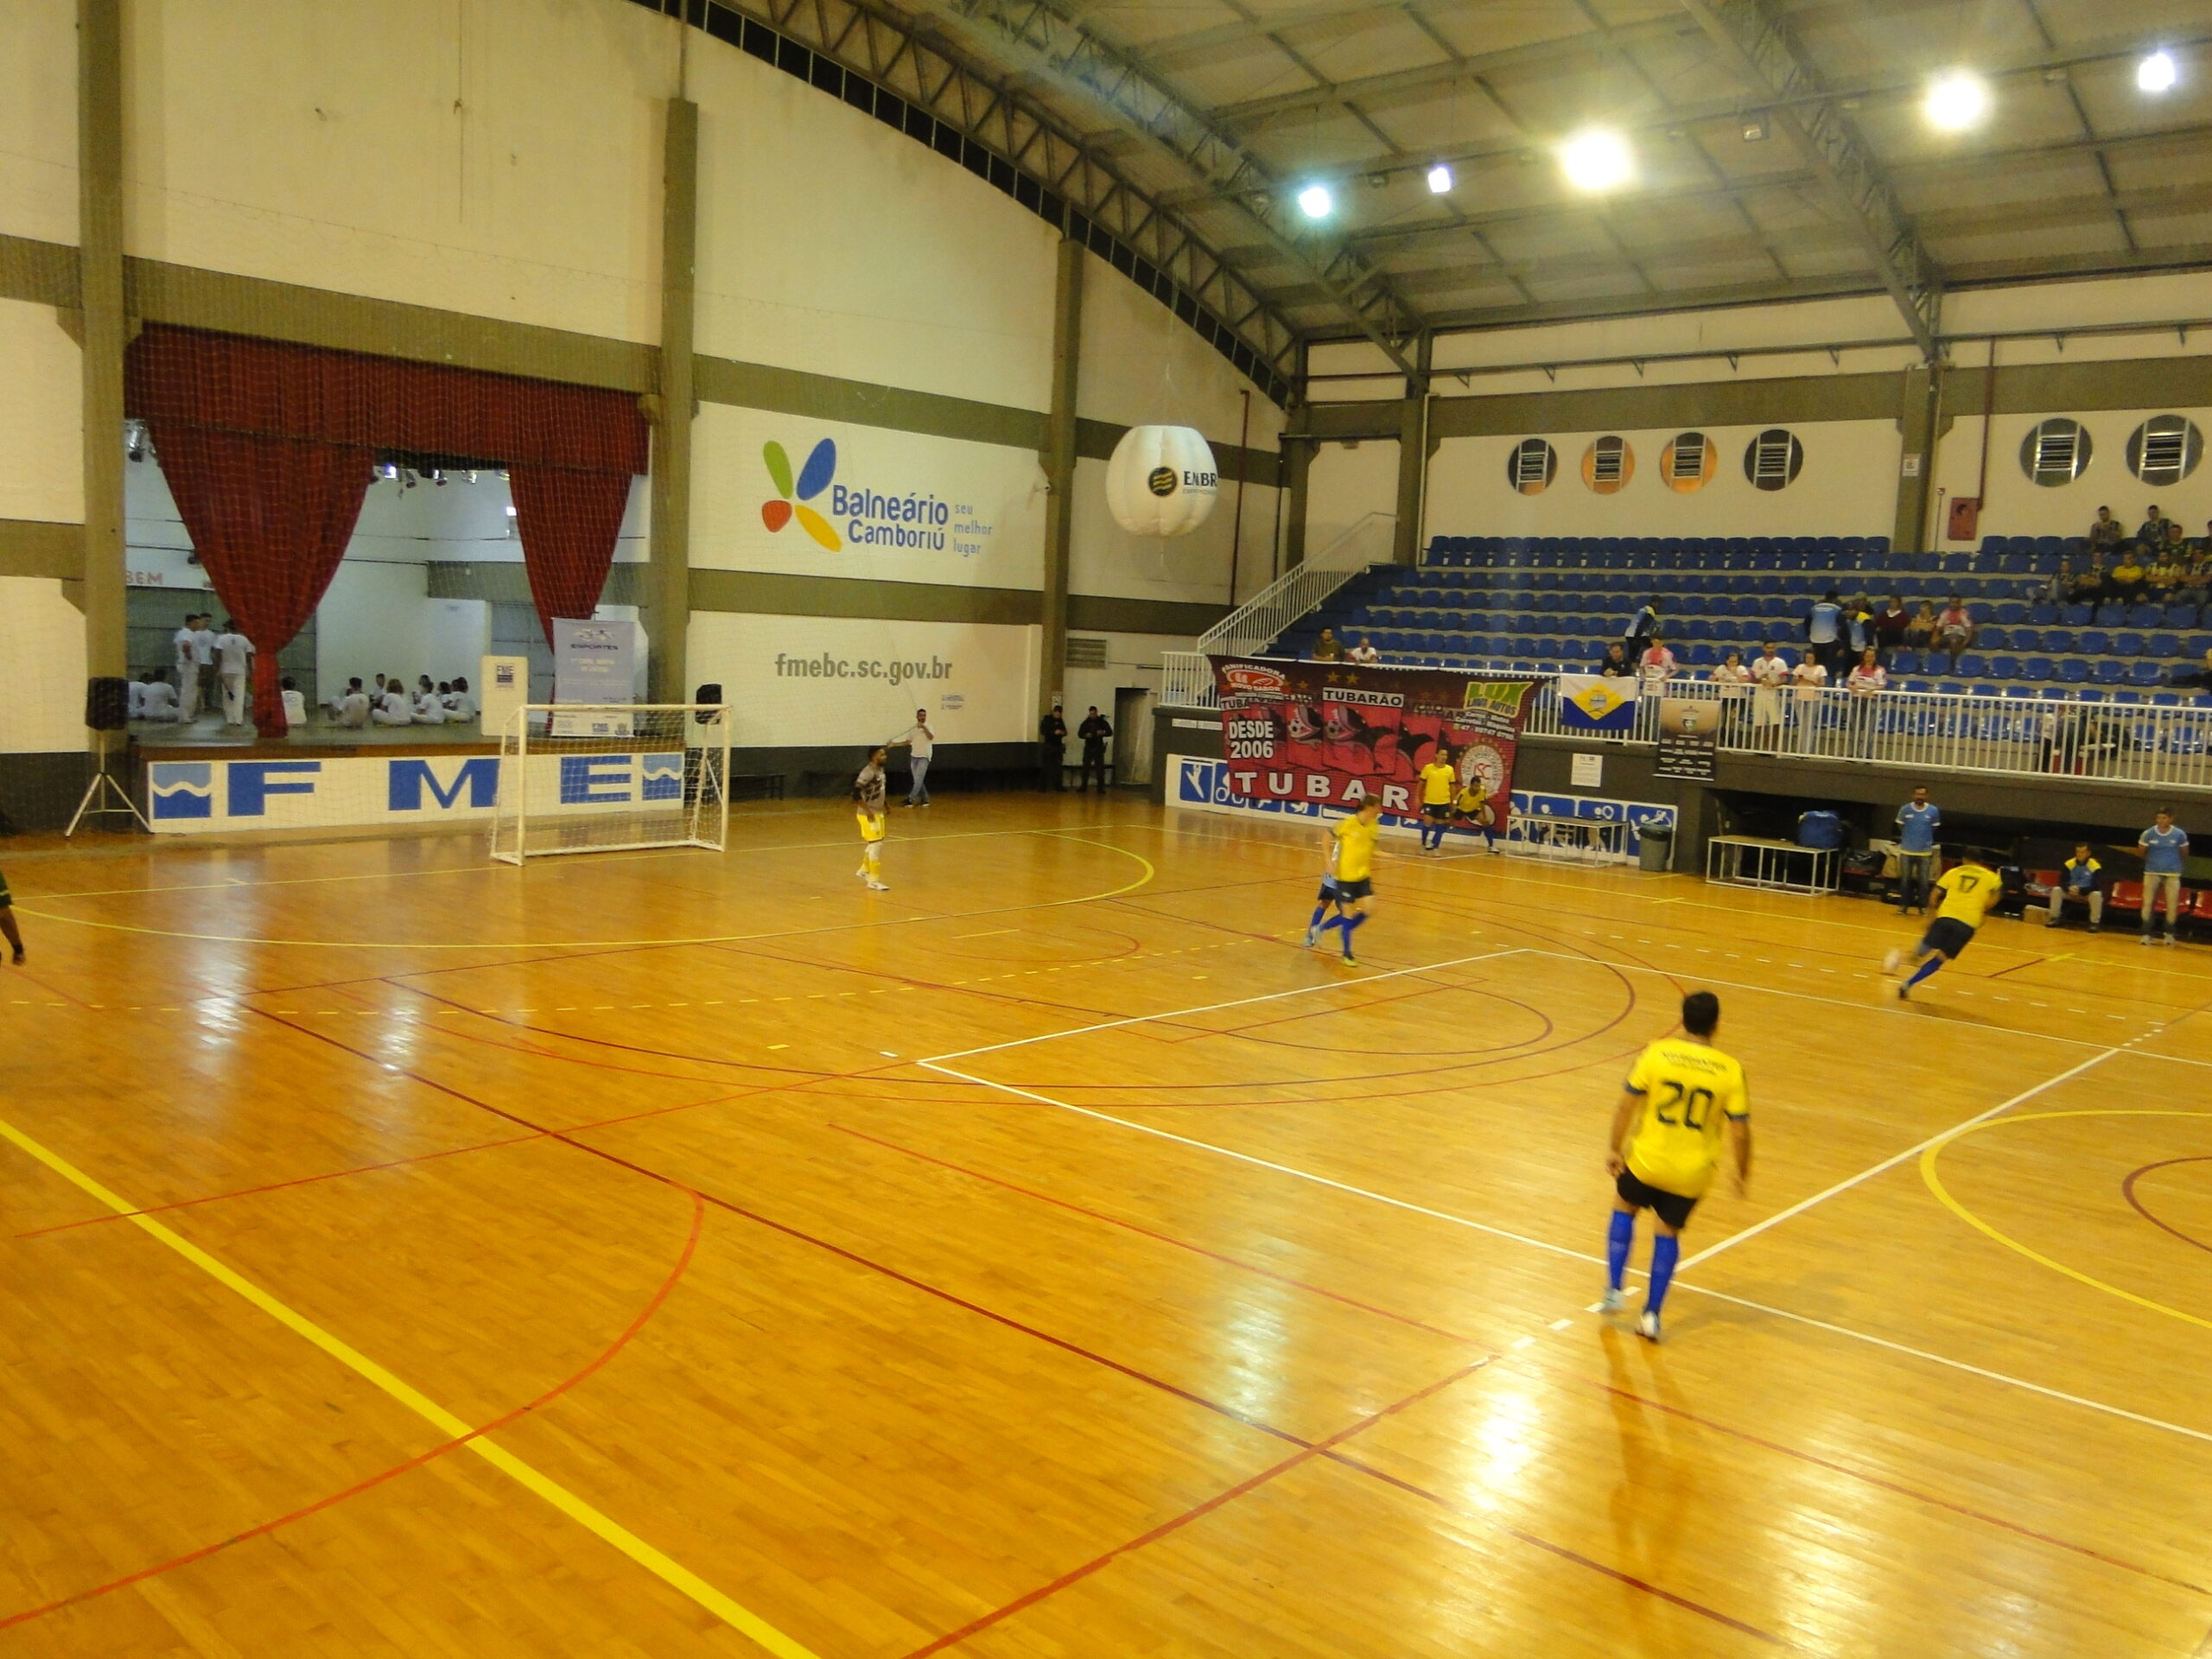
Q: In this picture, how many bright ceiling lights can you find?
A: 5